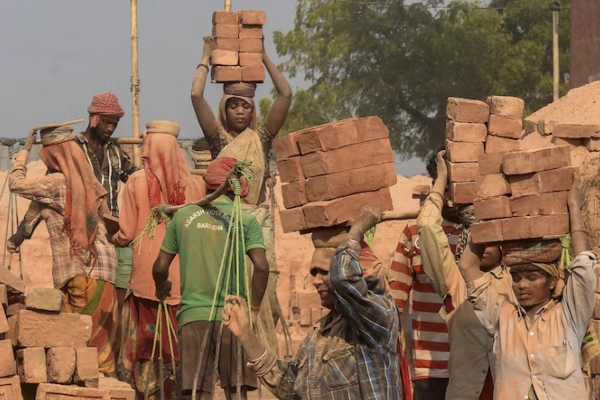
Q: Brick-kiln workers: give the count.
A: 9